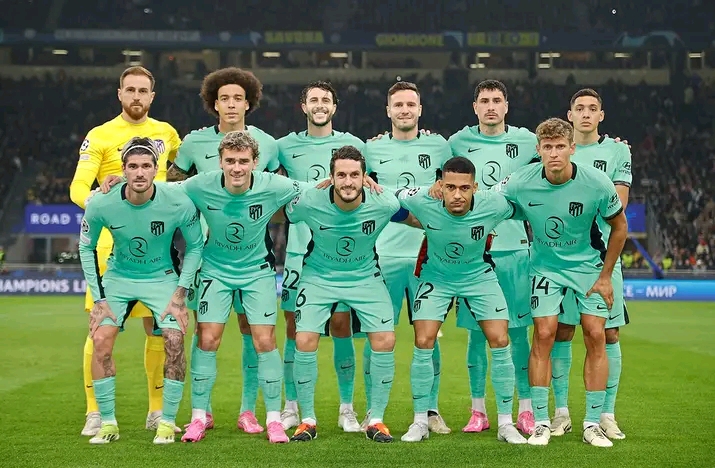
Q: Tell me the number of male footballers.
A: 11